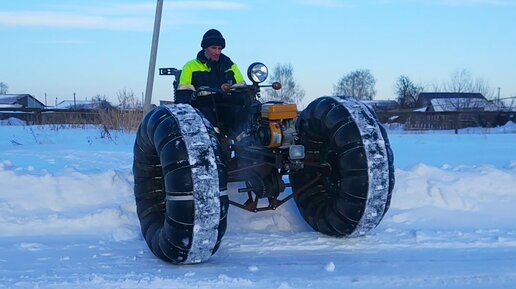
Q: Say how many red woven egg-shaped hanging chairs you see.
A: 0